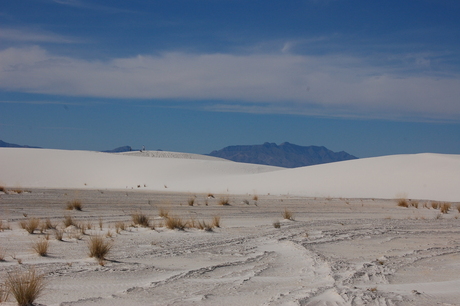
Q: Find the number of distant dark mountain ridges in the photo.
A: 3